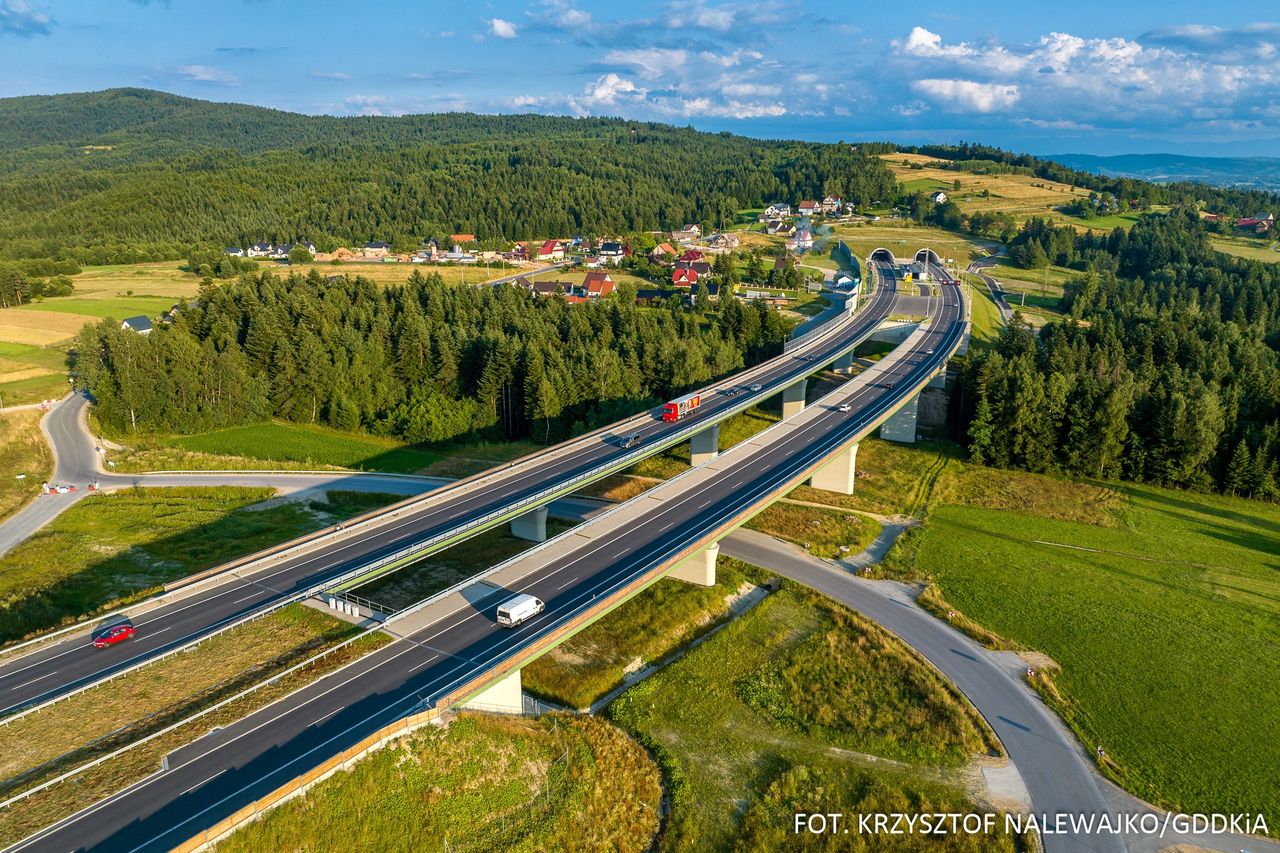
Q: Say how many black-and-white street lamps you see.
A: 0